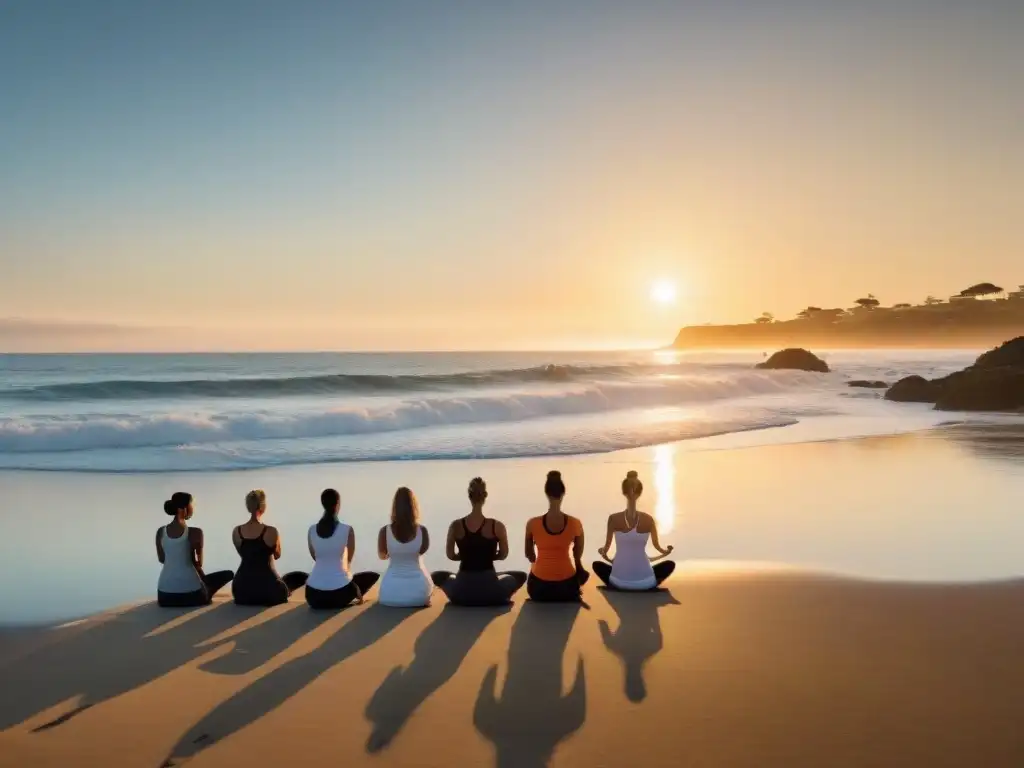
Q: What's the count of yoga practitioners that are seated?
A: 7